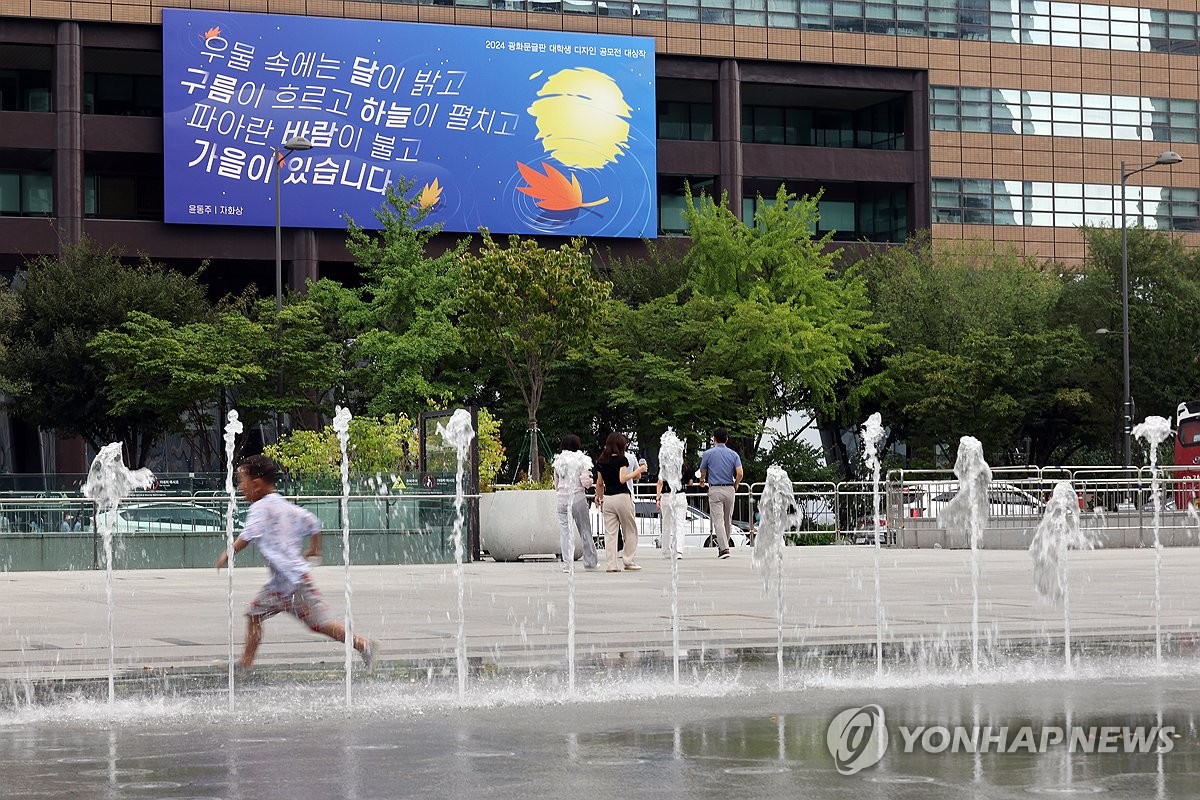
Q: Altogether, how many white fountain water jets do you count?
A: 11